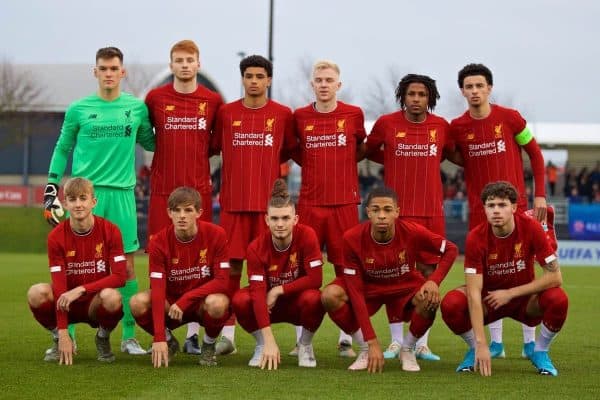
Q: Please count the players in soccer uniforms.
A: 11